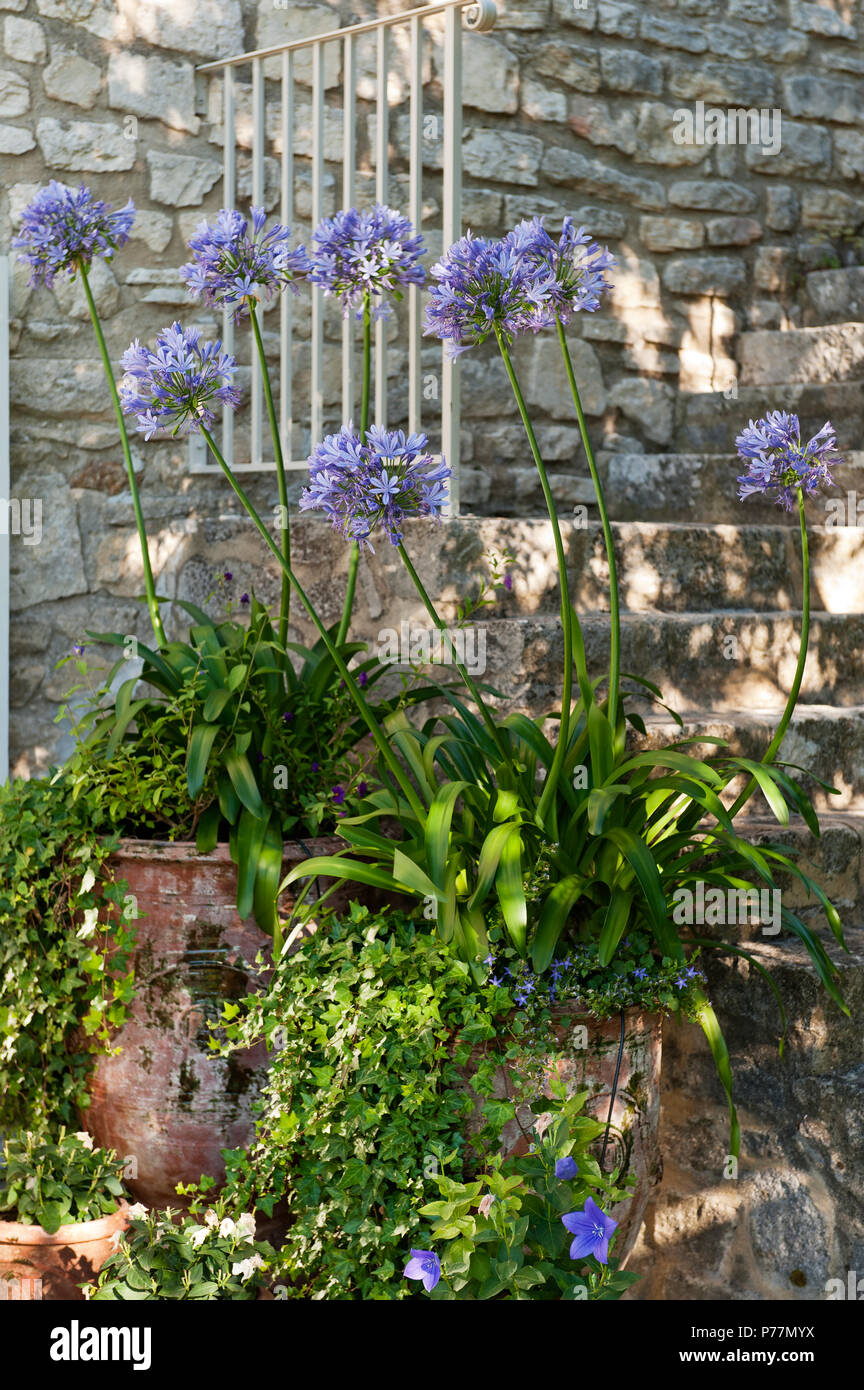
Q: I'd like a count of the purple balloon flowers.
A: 3